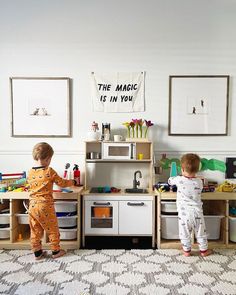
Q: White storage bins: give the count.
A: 10